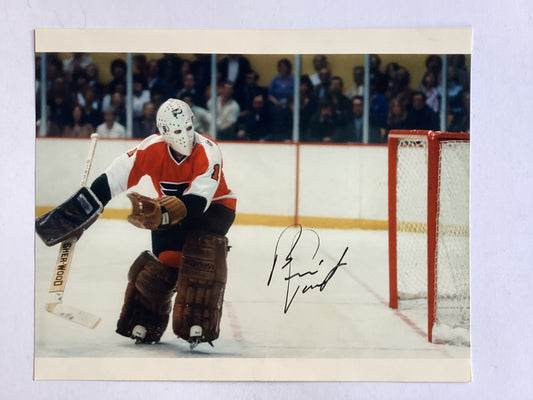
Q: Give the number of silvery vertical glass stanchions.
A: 6